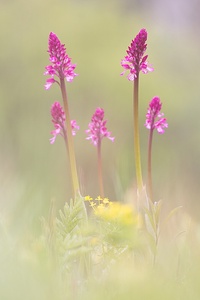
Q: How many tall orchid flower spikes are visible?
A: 5